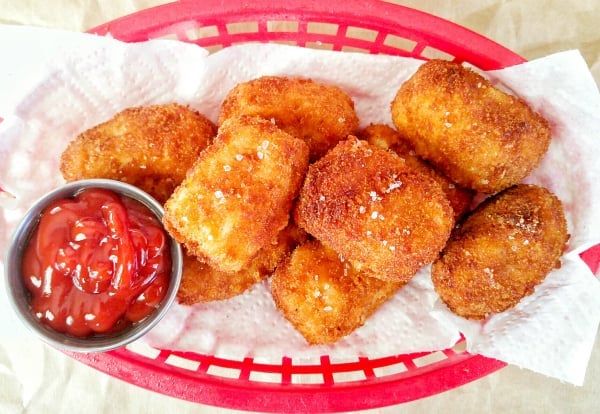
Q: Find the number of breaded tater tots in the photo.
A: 9